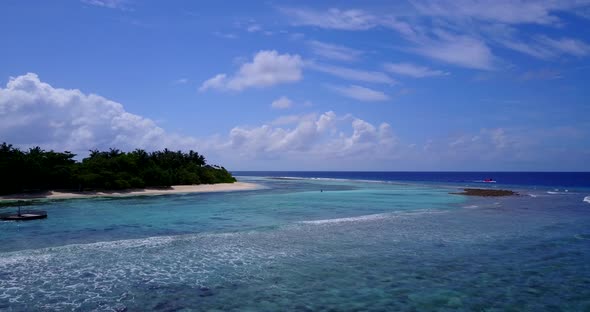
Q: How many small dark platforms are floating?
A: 1